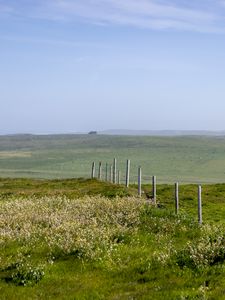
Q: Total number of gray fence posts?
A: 11